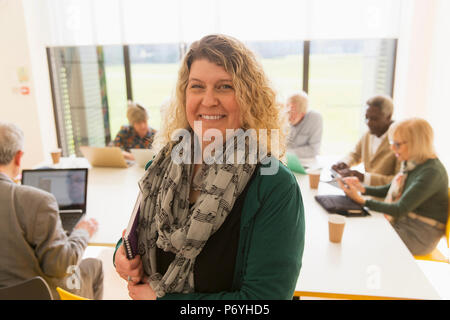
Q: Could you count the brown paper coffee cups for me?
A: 3